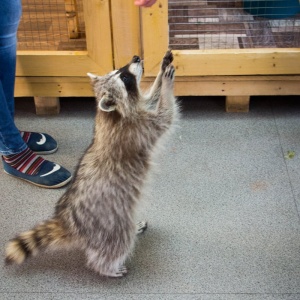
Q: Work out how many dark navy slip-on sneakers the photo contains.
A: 2